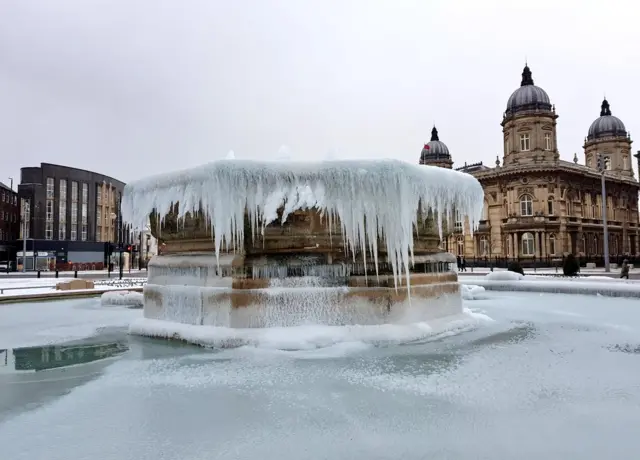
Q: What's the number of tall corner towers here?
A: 3